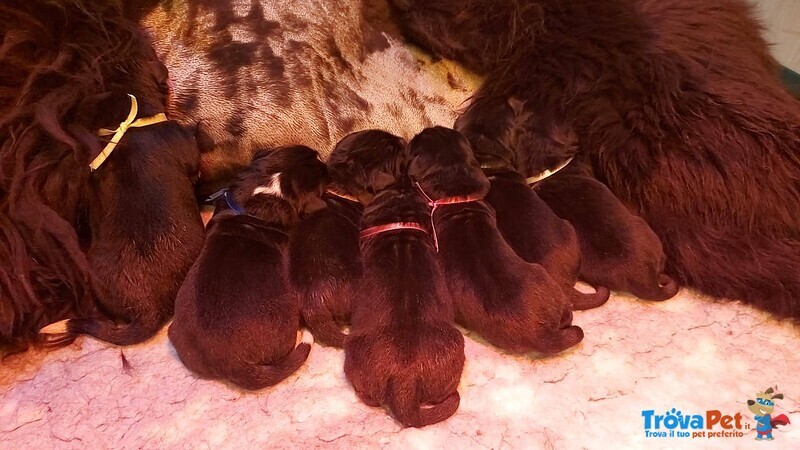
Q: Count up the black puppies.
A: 7